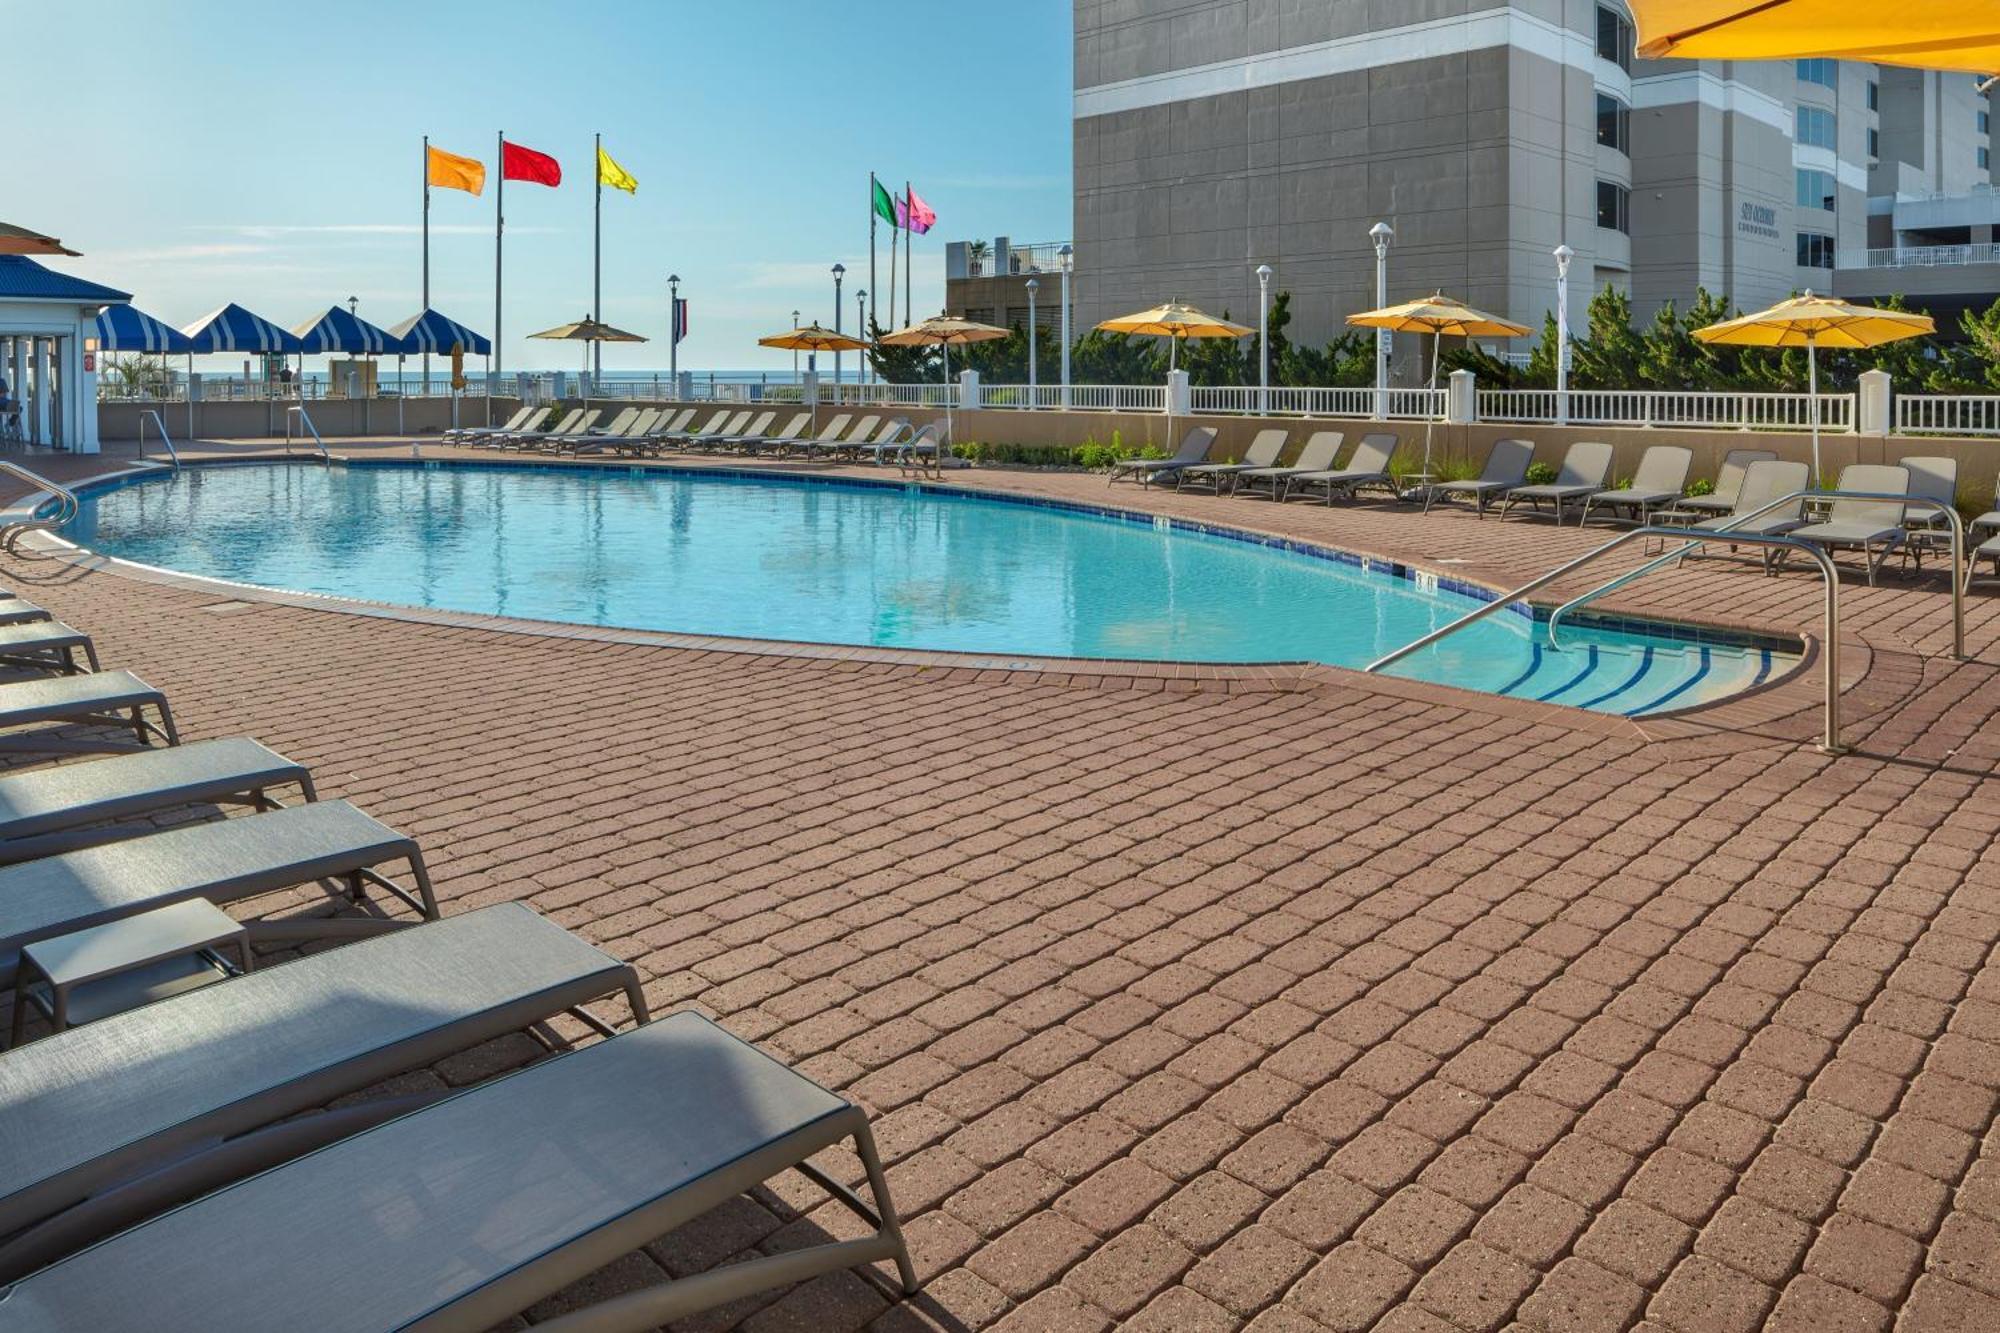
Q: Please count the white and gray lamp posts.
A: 10